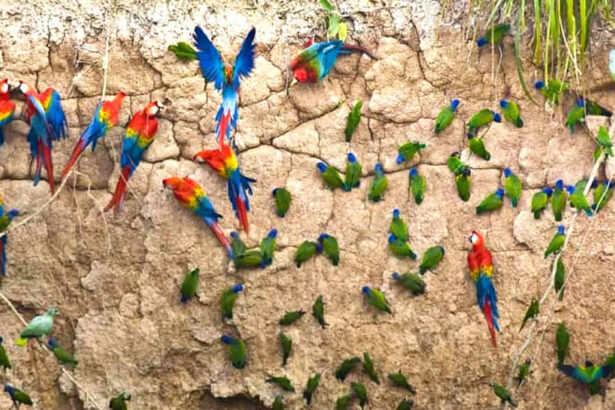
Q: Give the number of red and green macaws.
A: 1